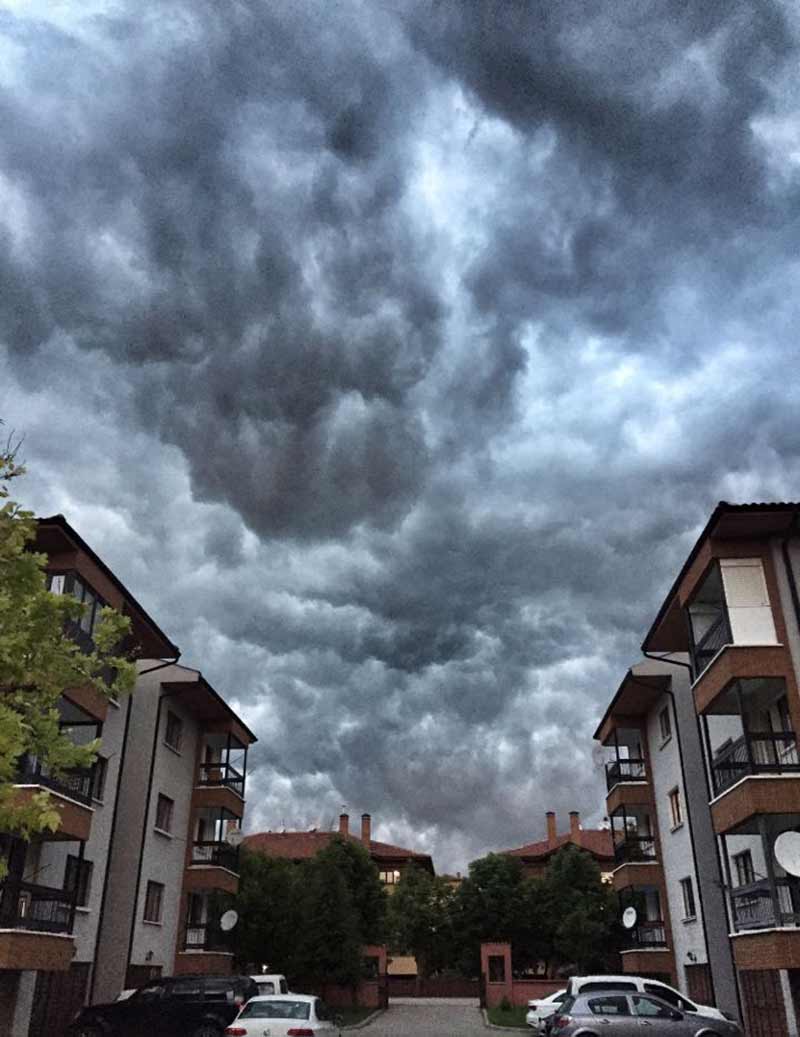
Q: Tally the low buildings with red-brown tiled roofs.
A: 2